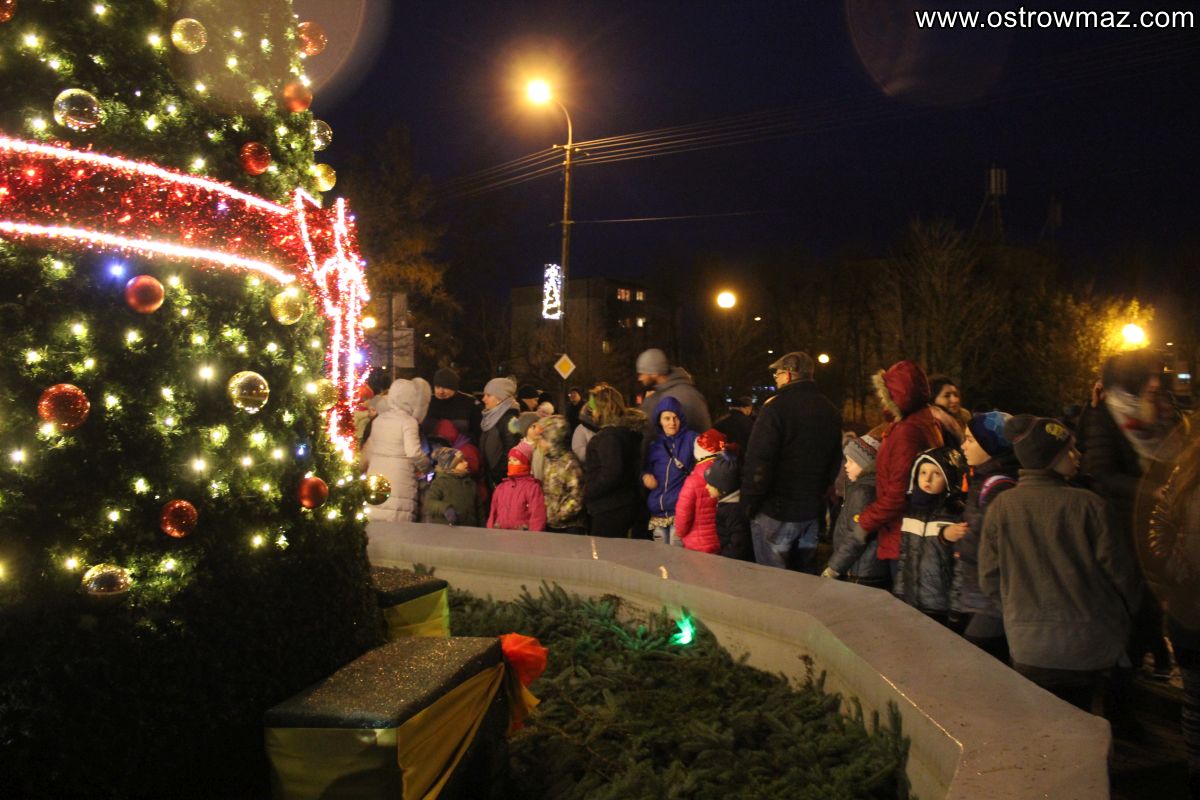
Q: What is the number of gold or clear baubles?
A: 9